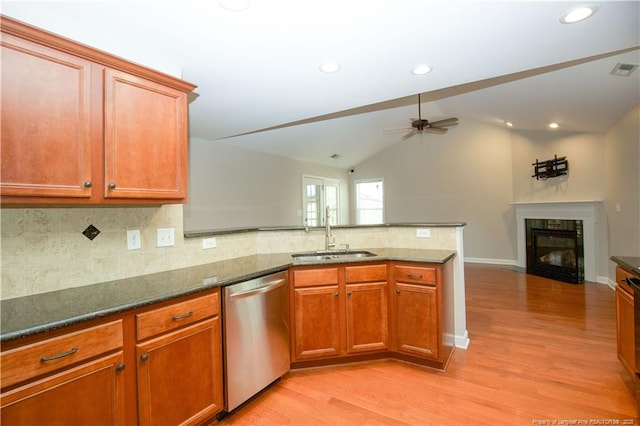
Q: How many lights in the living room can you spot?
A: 2